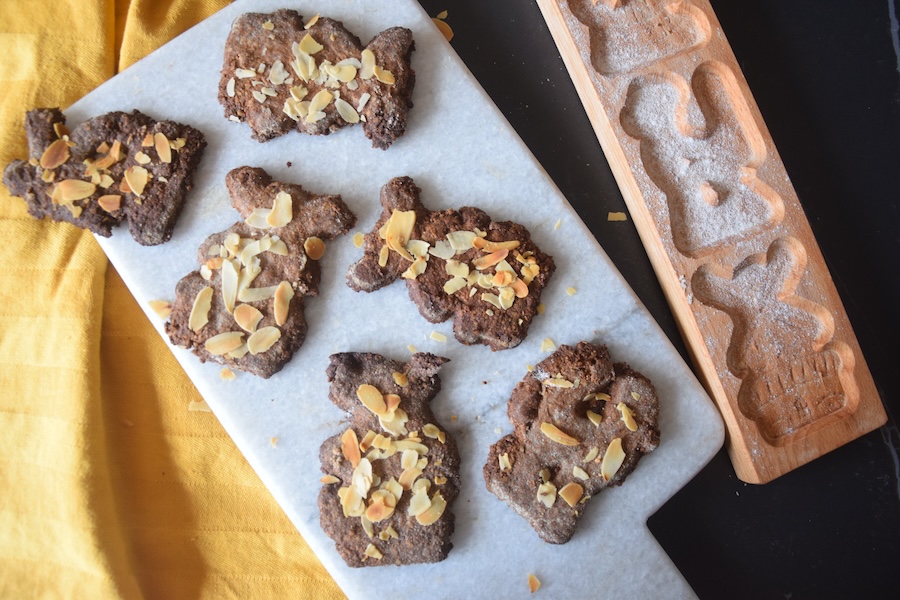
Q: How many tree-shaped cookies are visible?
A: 0